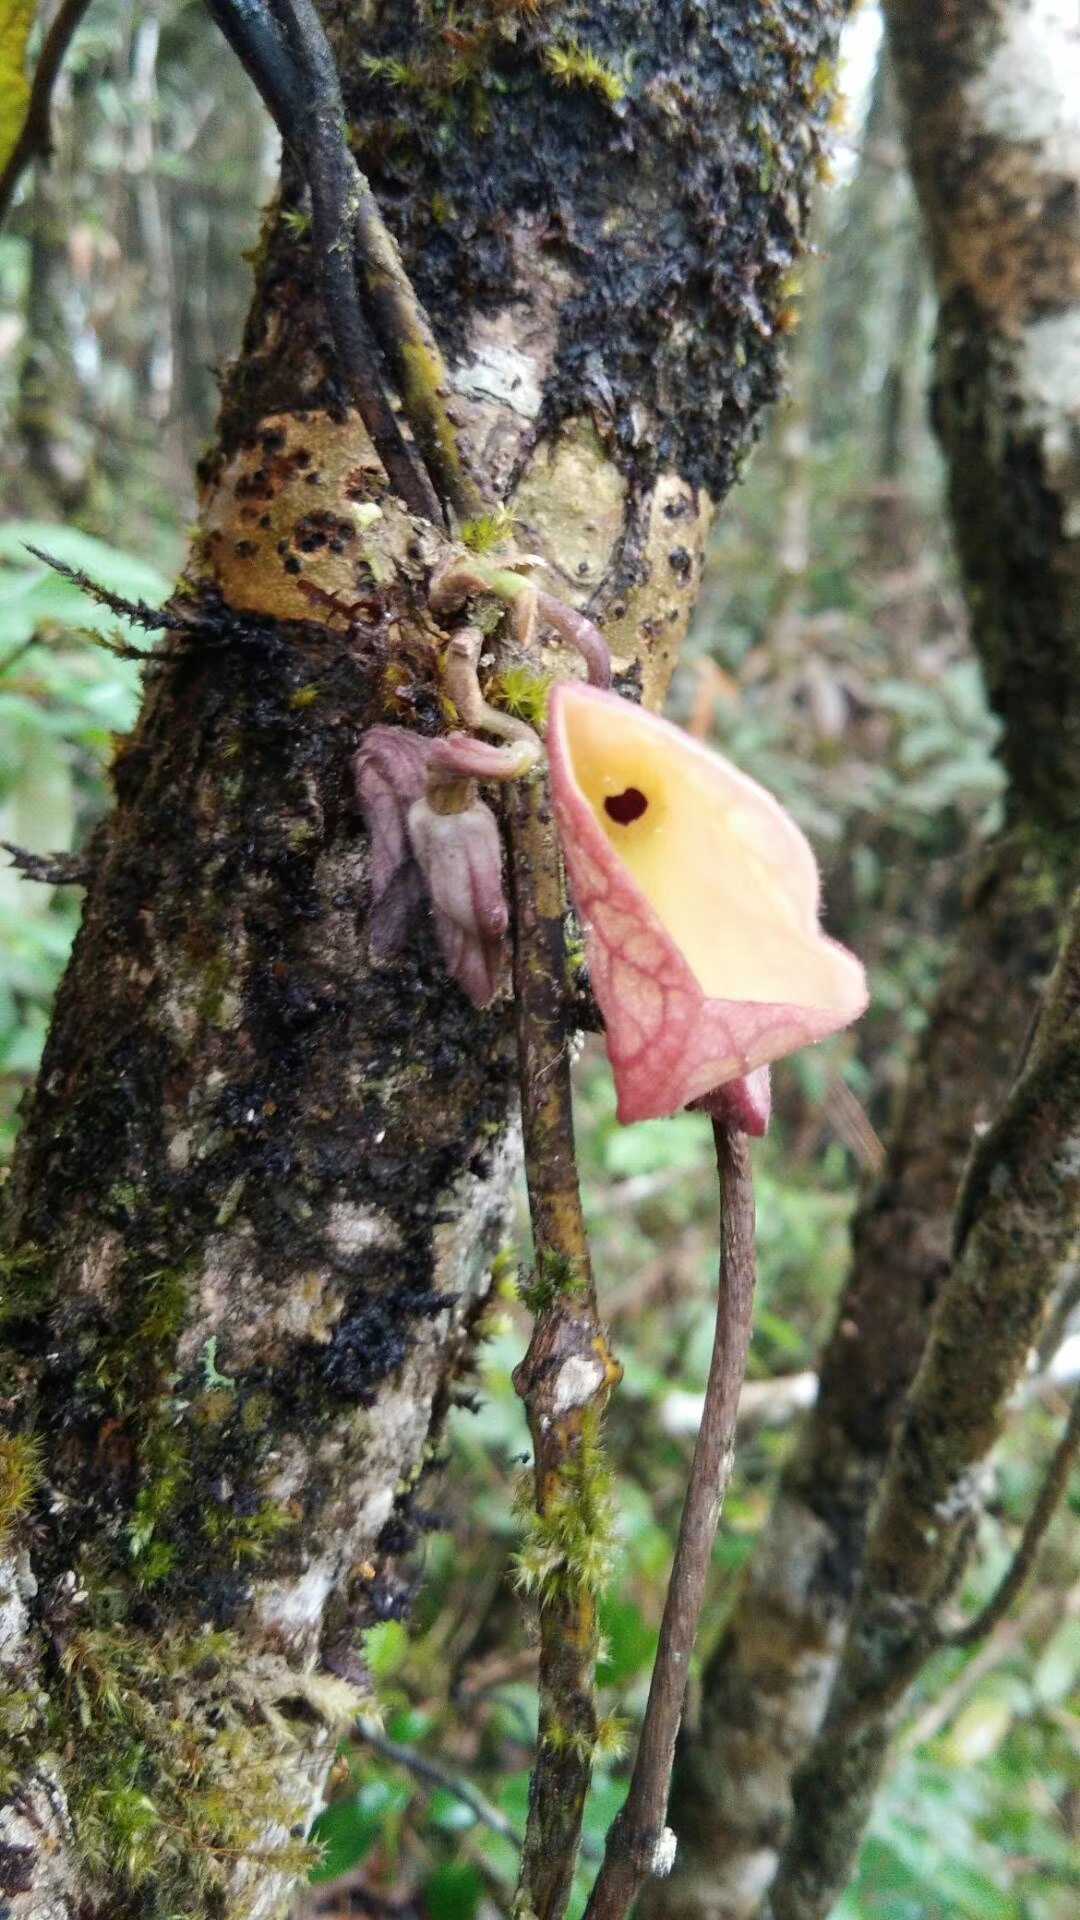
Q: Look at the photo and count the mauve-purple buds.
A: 2